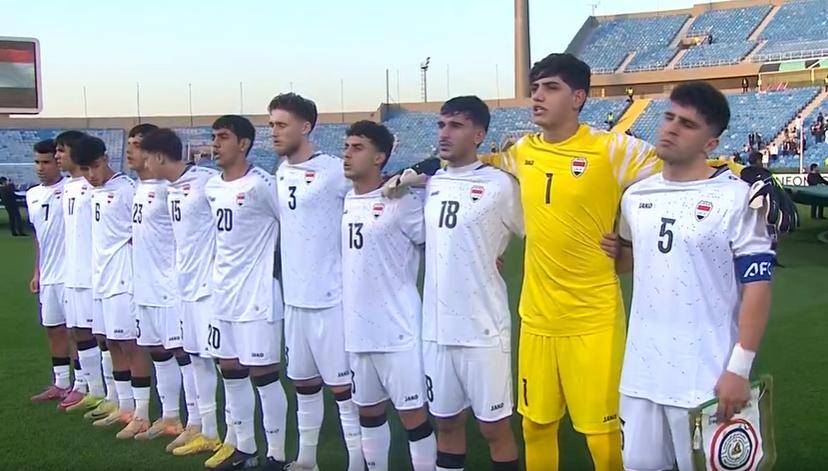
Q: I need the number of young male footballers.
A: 11